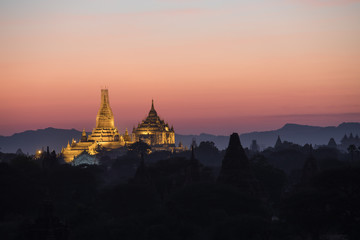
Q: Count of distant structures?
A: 2